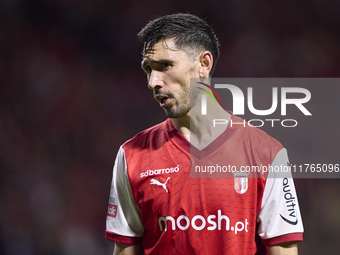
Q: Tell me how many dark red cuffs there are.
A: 2